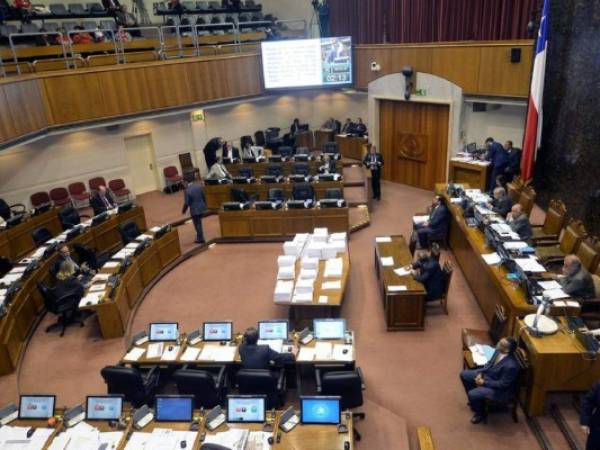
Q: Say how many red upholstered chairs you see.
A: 6